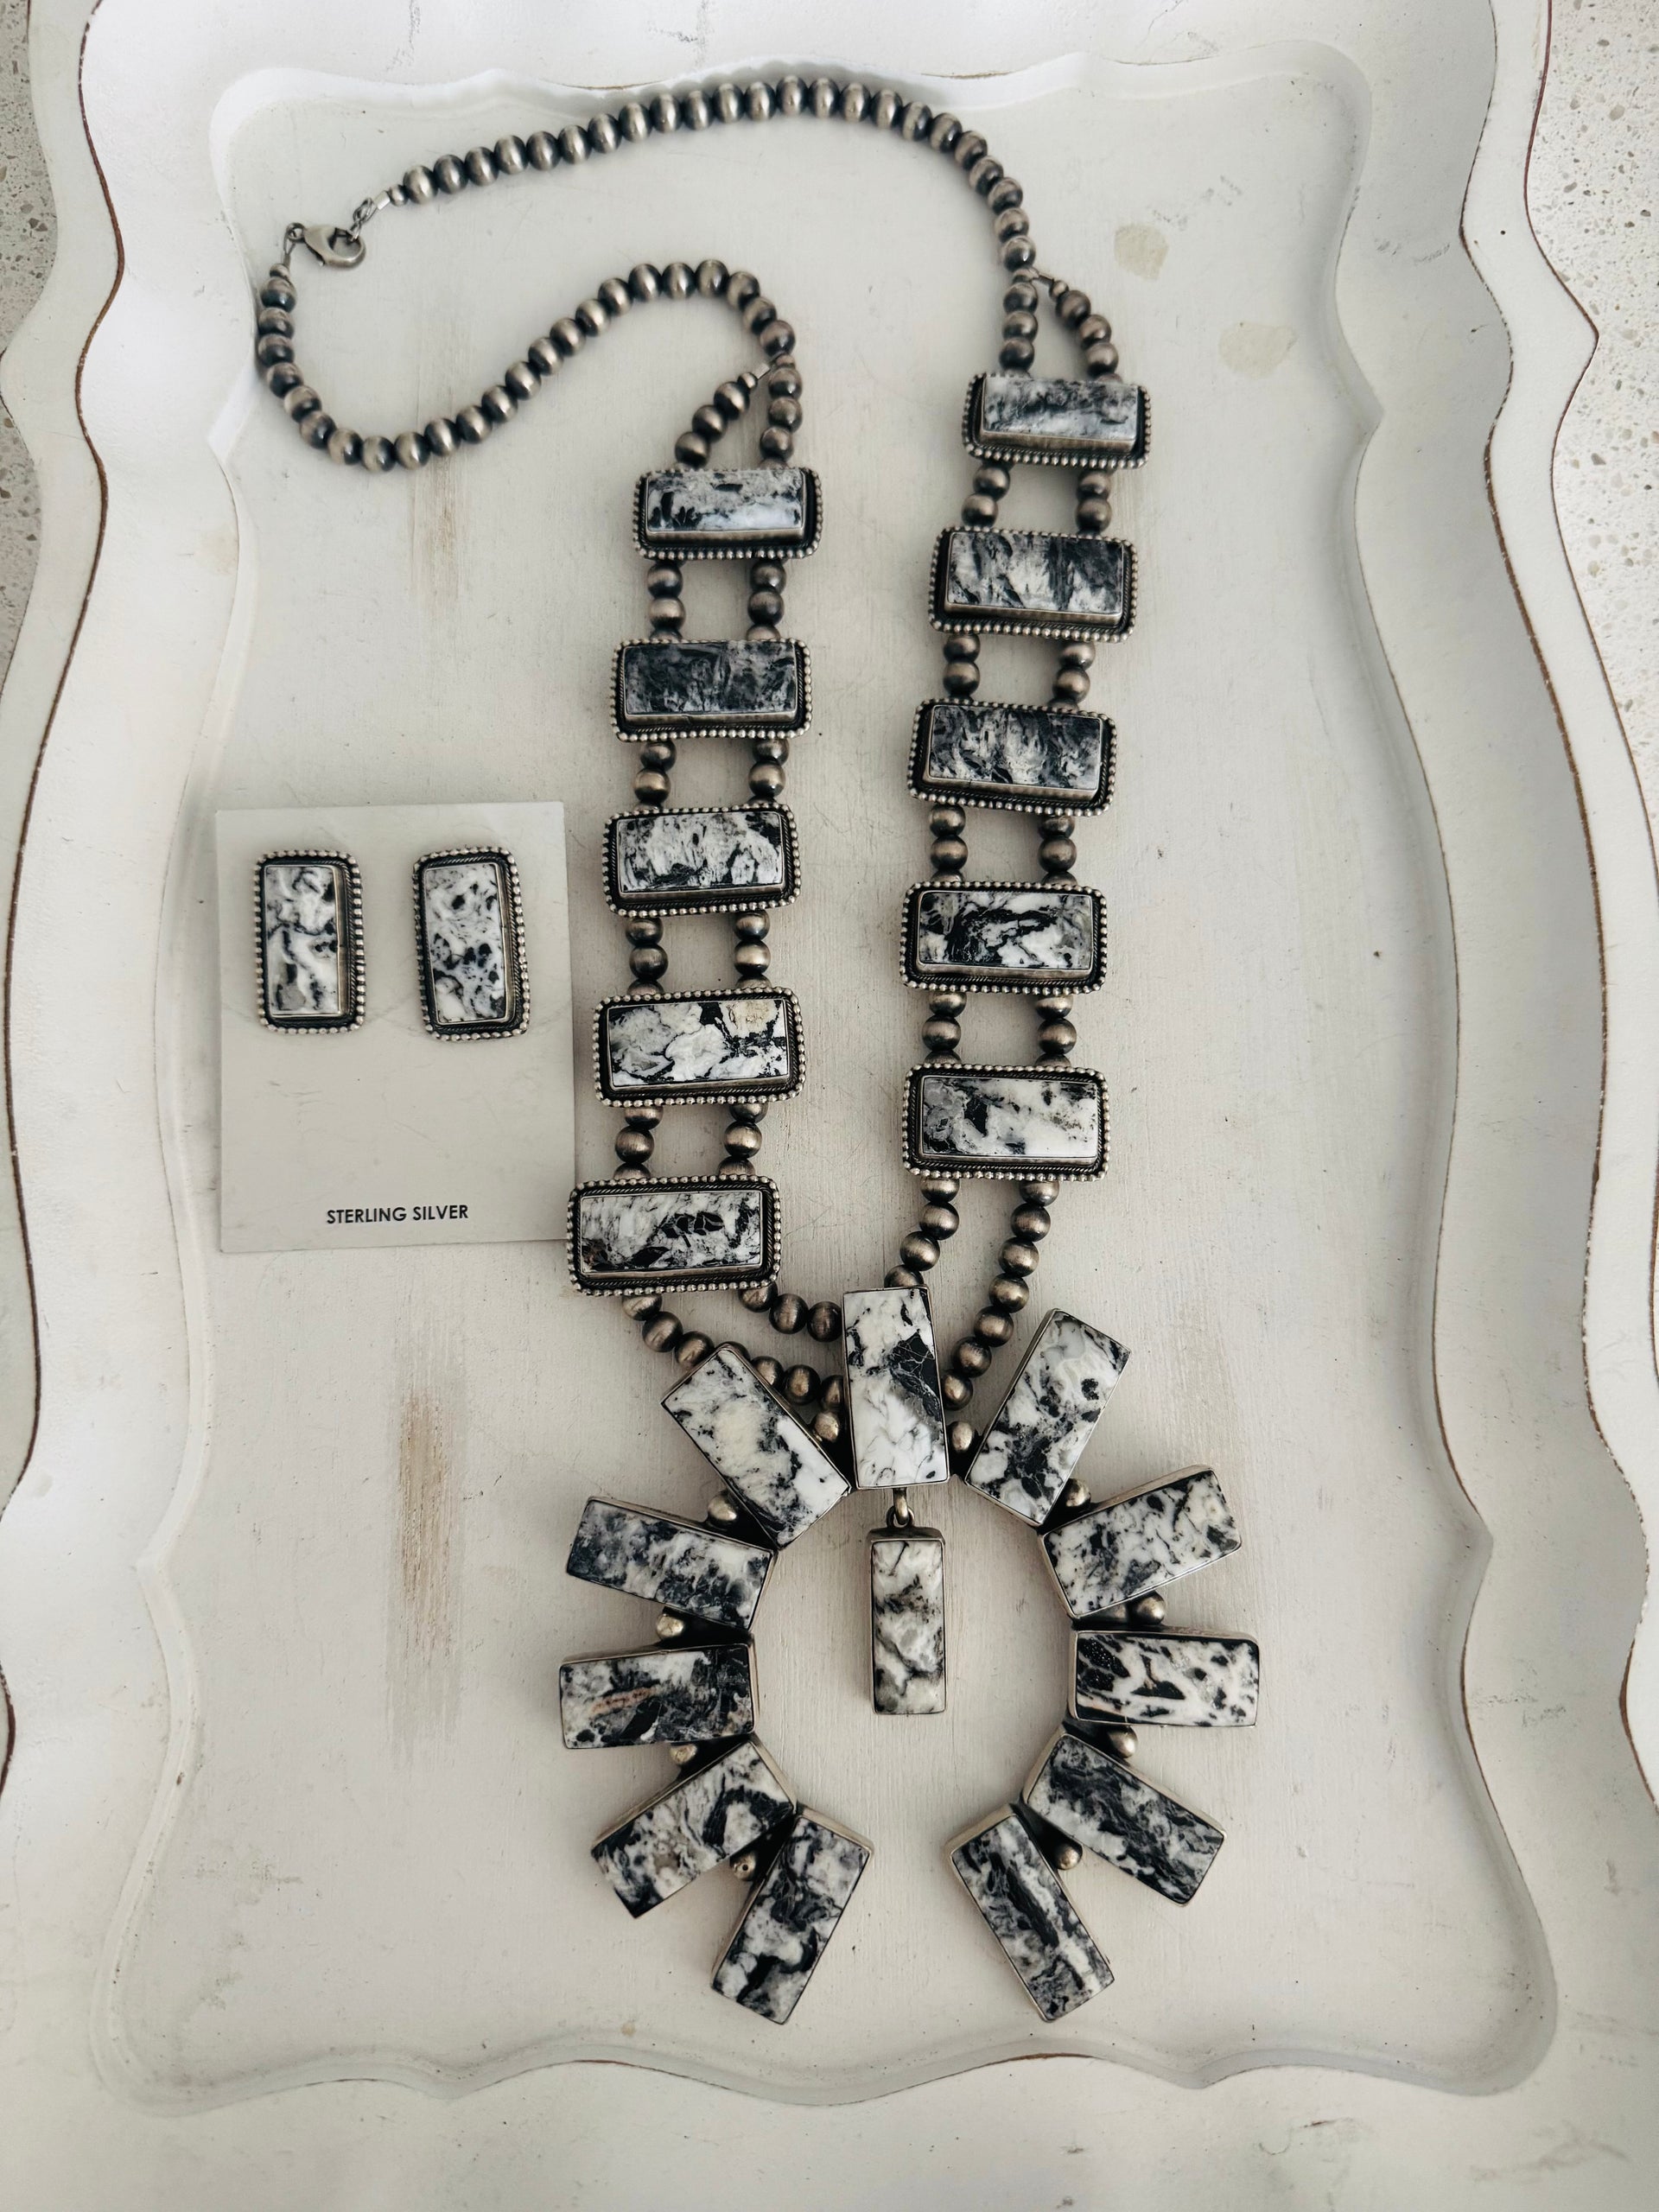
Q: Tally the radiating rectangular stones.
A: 11